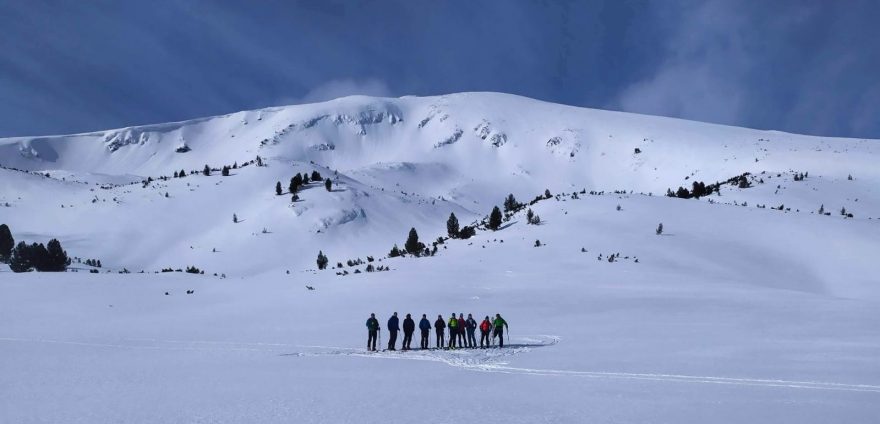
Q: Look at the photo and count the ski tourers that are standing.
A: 10